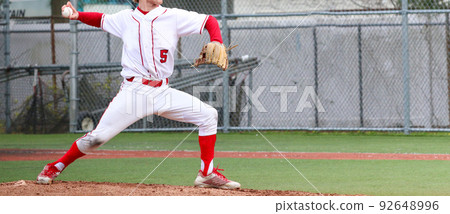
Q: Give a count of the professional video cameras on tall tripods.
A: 0